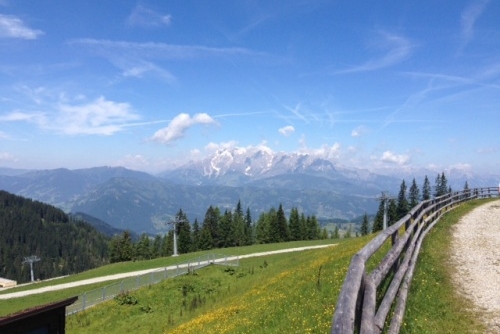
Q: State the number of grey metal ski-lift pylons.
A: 3